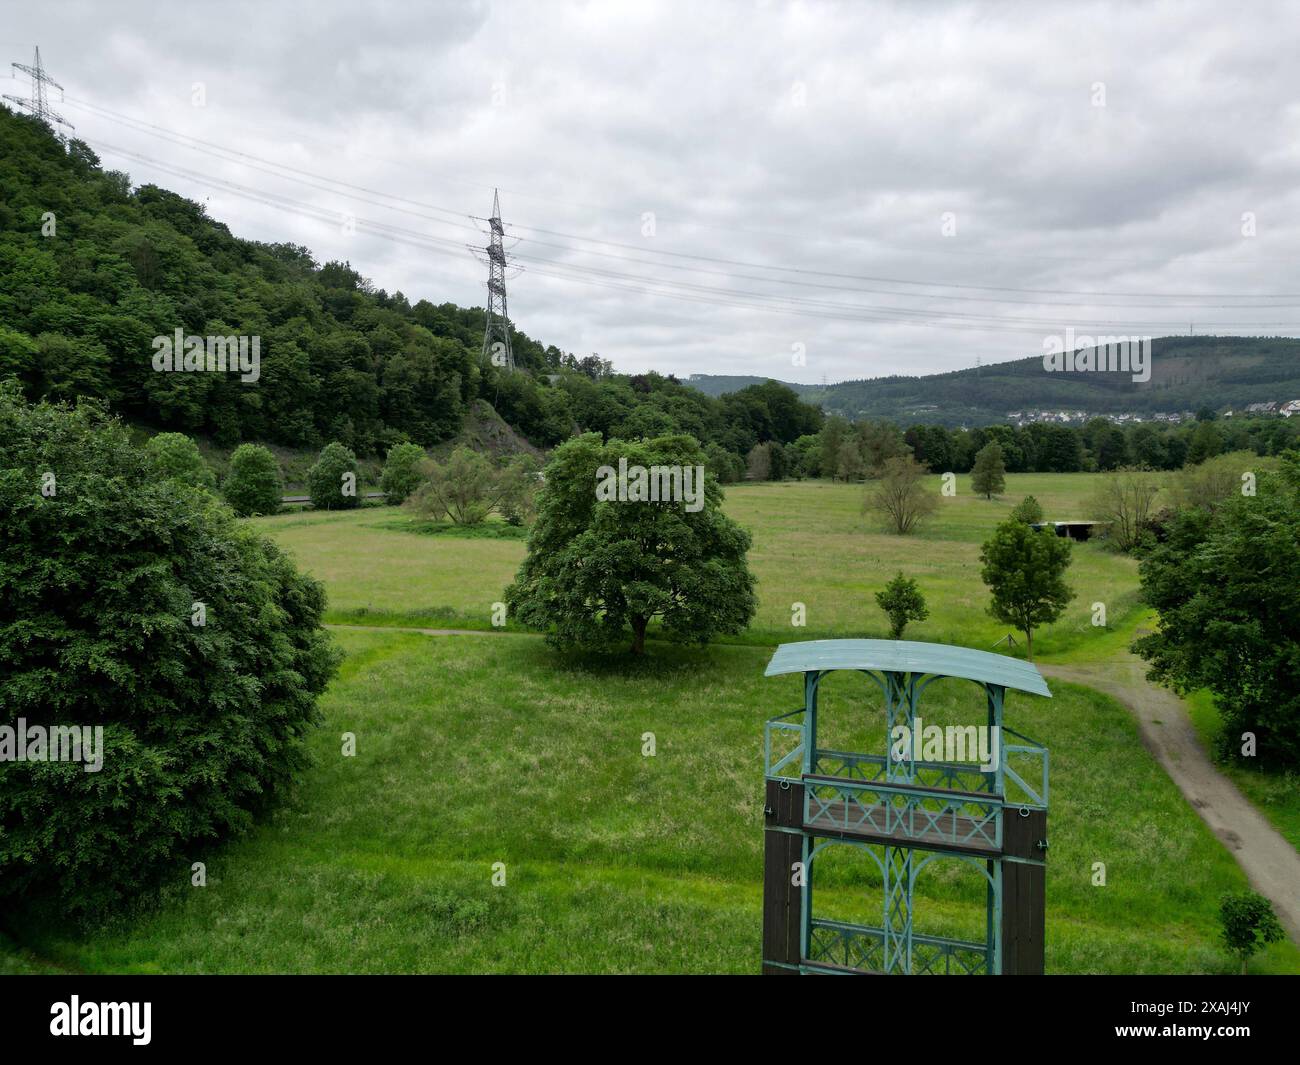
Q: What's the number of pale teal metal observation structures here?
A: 1